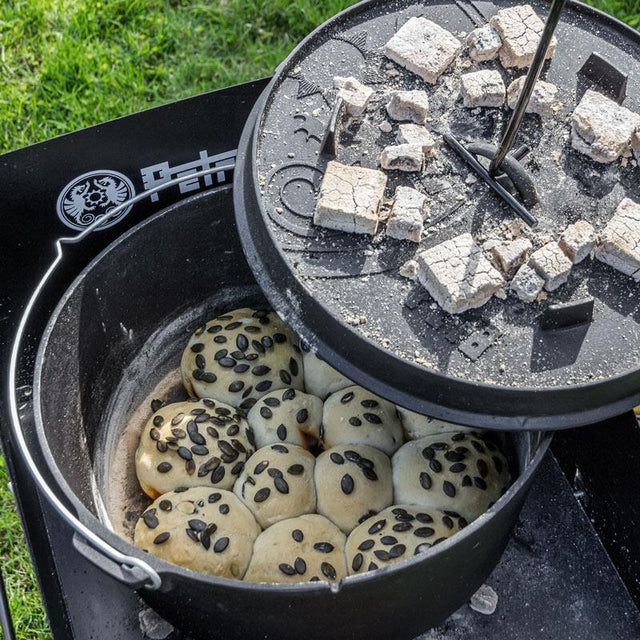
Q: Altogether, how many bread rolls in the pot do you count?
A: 12